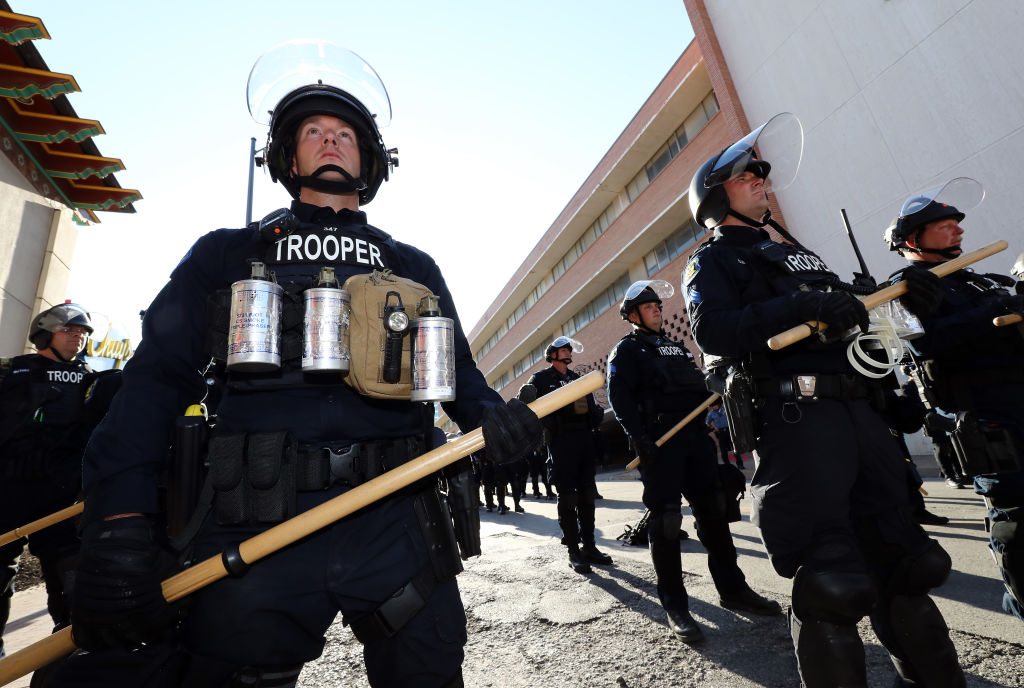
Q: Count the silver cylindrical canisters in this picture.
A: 3